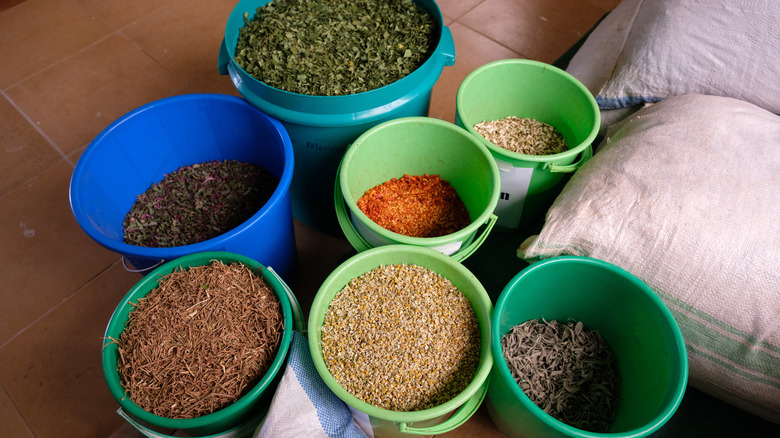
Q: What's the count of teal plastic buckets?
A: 1